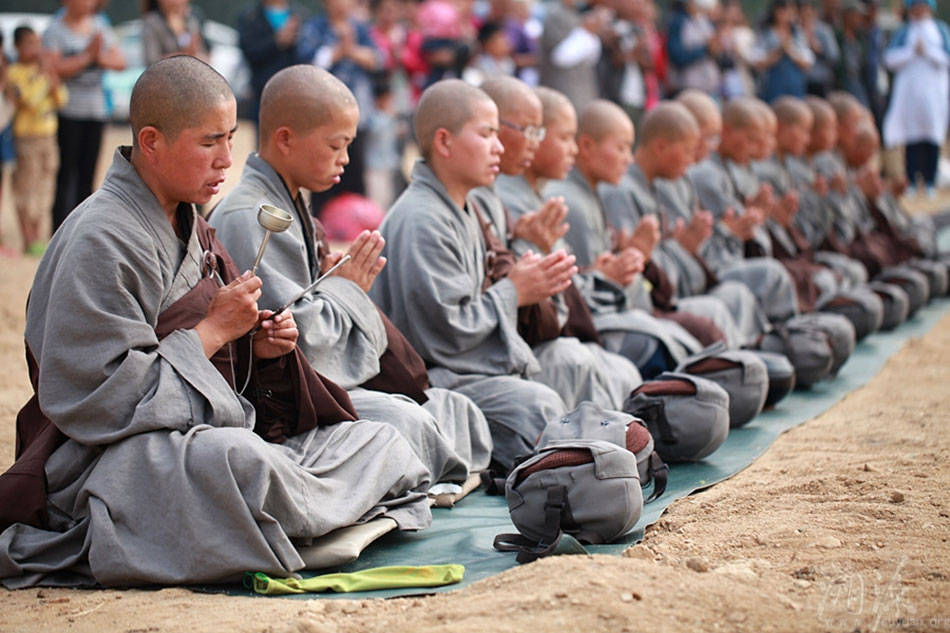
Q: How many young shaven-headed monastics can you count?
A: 14